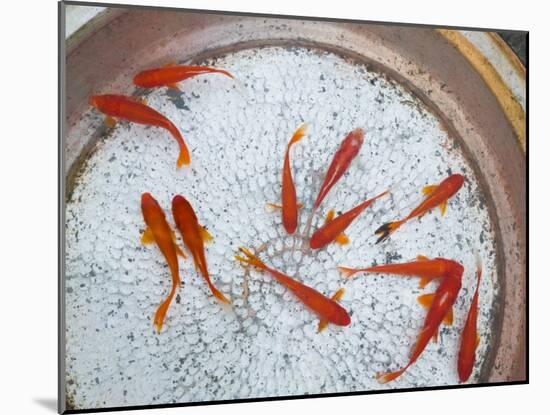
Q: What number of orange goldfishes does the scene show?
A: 12